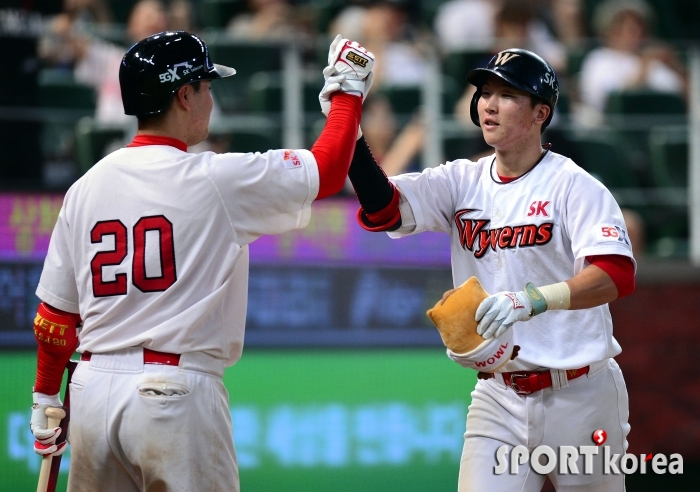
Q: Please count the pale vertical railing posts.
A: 3